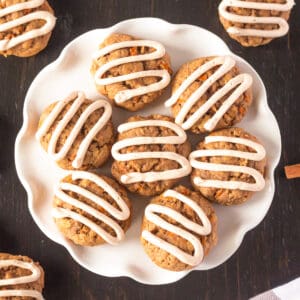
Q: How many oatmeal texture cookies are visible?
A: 10